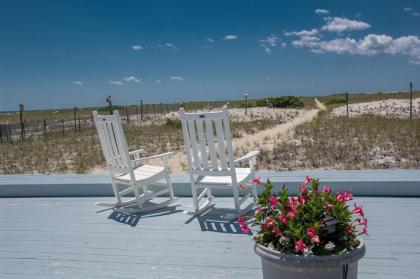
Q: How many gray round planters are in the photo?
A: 1